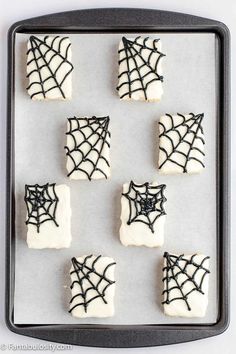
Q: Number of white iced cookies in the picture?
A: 8